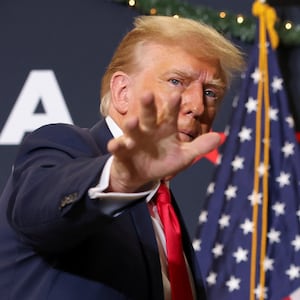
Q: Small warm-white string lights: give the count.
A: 6